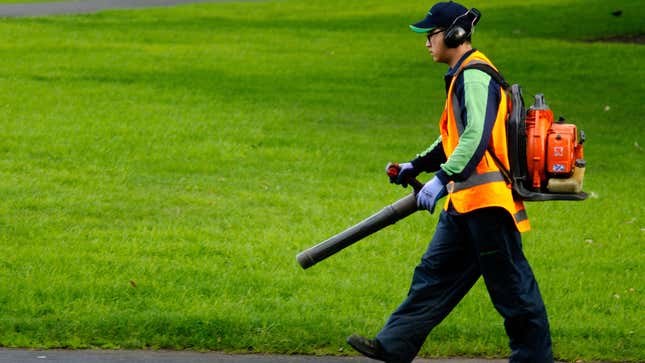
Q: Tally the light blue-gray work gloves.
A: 2